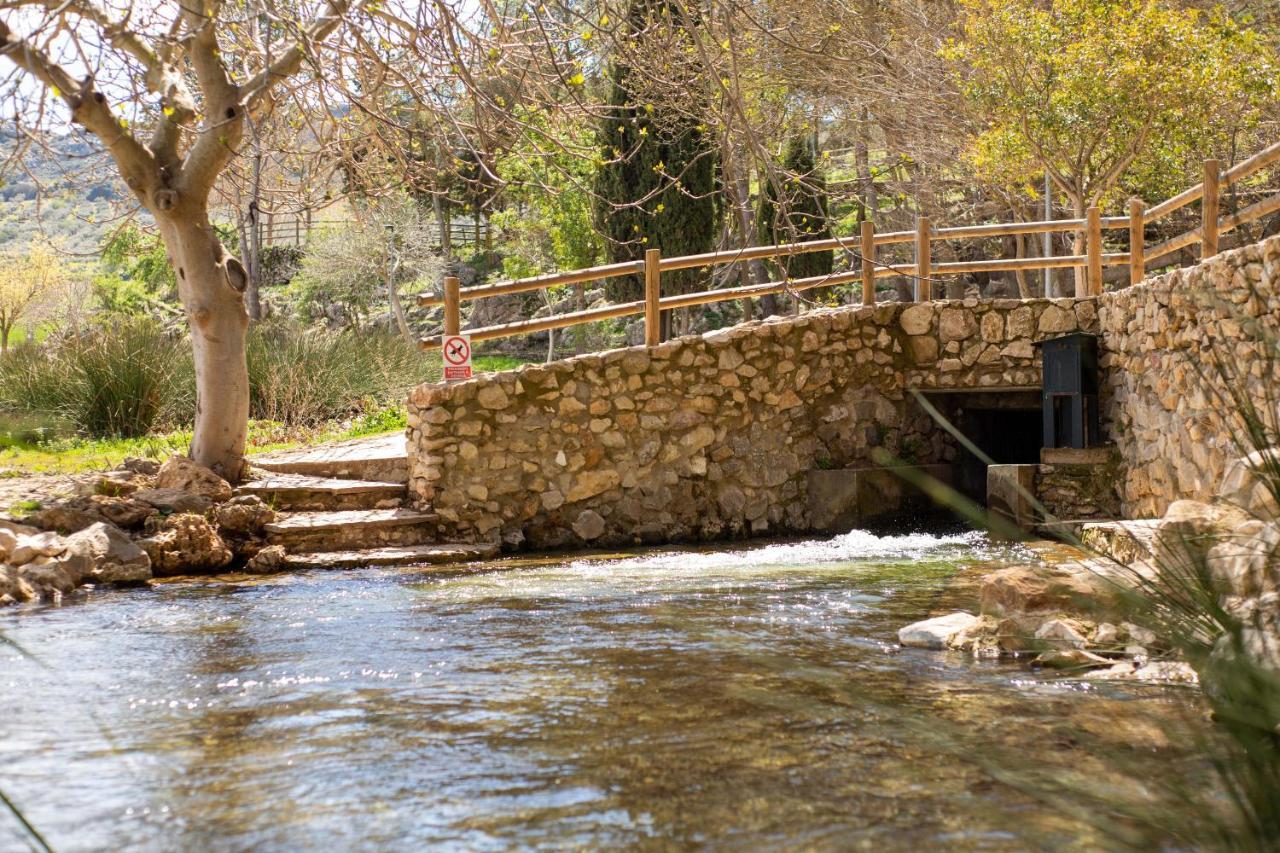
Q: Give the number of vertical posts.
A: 7